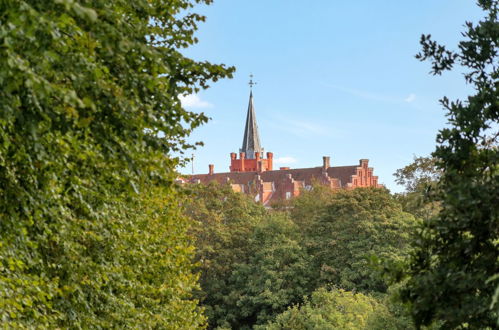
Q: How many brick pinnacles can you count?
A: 4